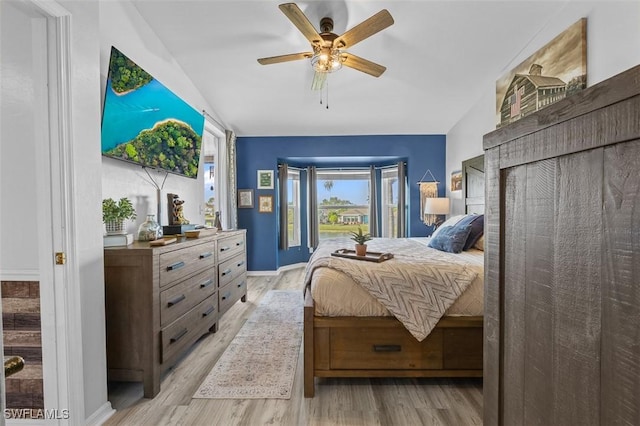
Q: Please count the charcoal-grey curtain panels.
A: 4